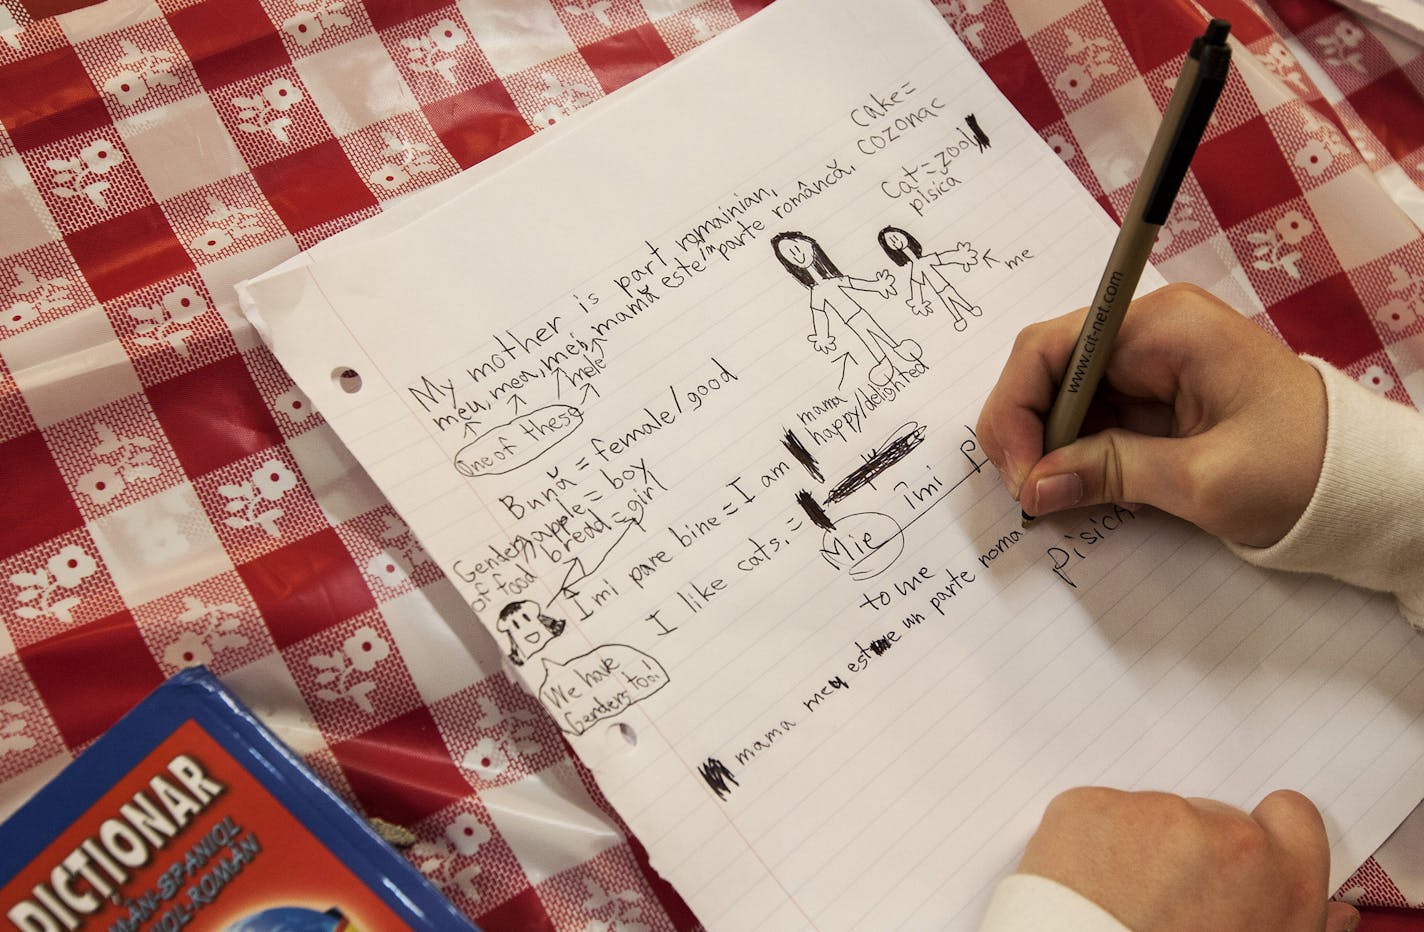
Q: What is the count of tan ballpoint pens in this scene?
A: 1